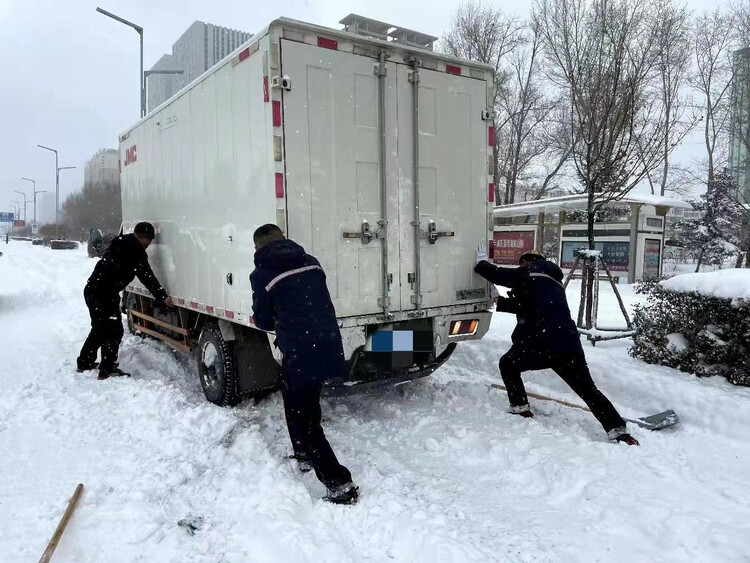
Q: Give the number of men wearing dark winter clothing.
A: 3